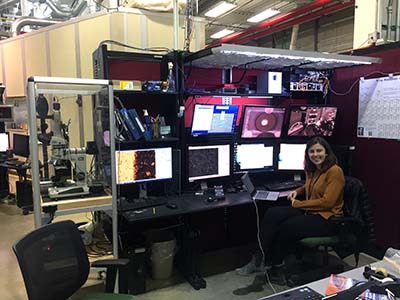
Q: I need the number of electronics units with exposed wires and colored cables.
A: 1